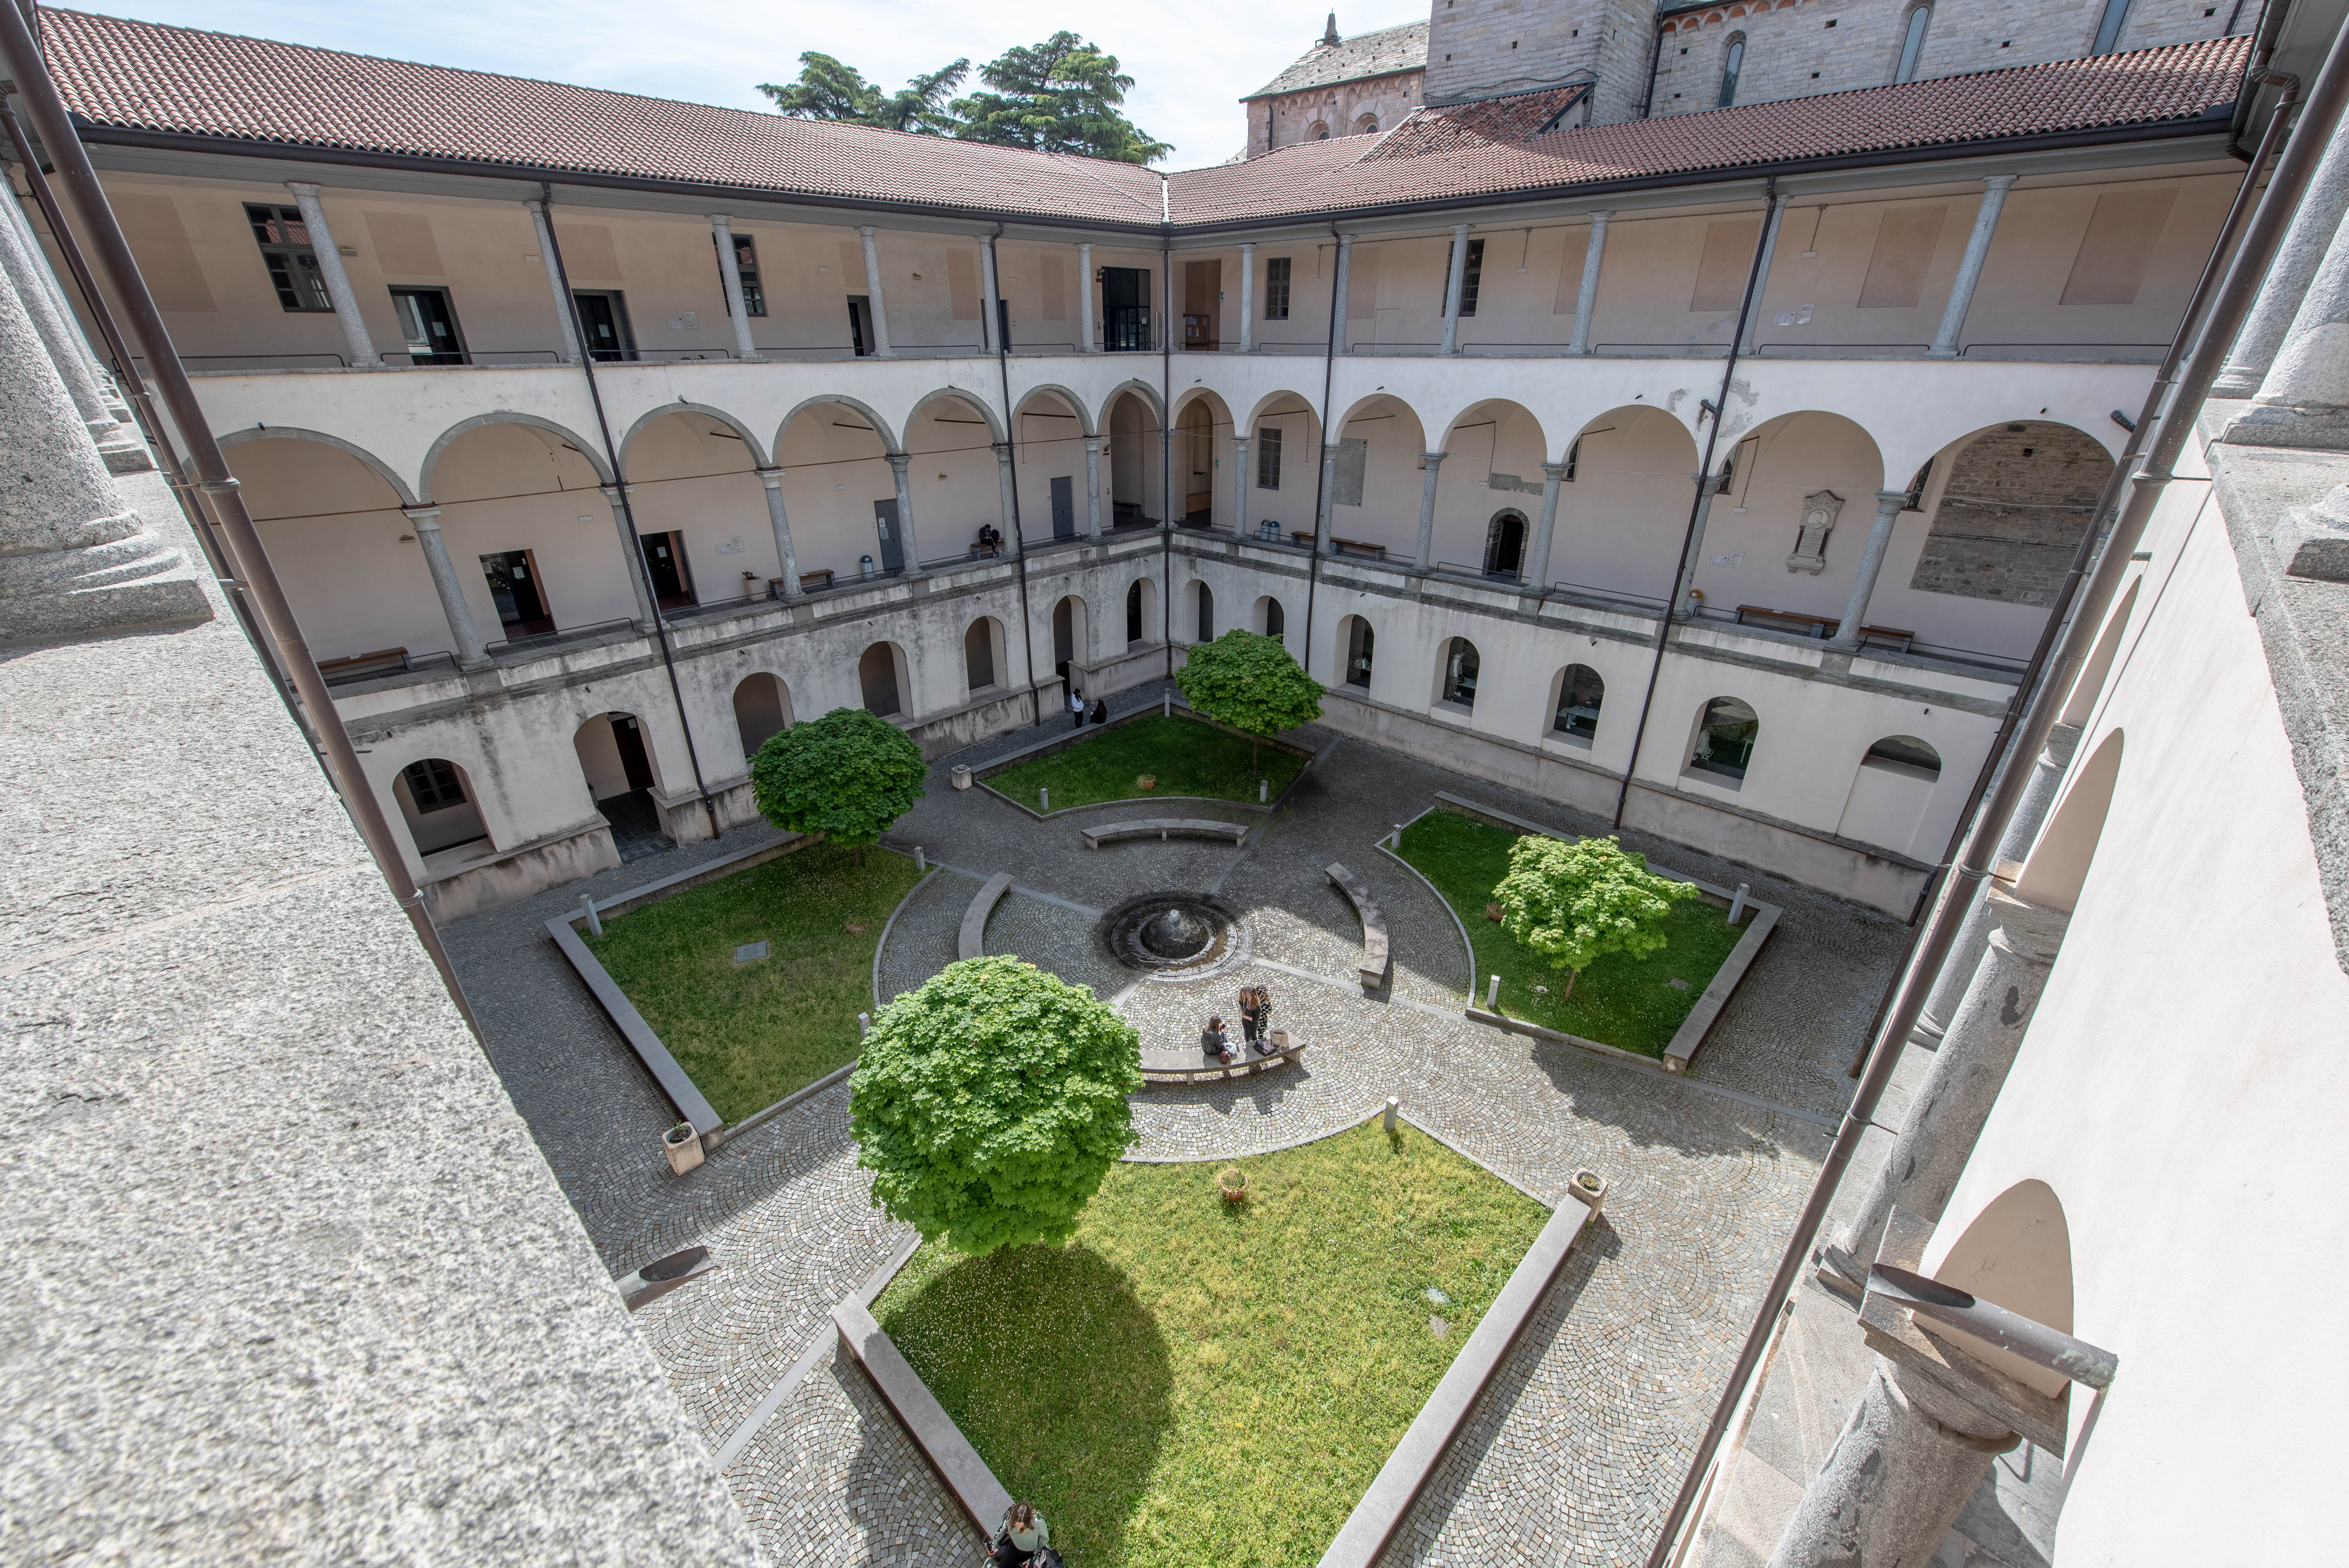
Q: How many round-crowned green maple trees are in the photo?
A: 4